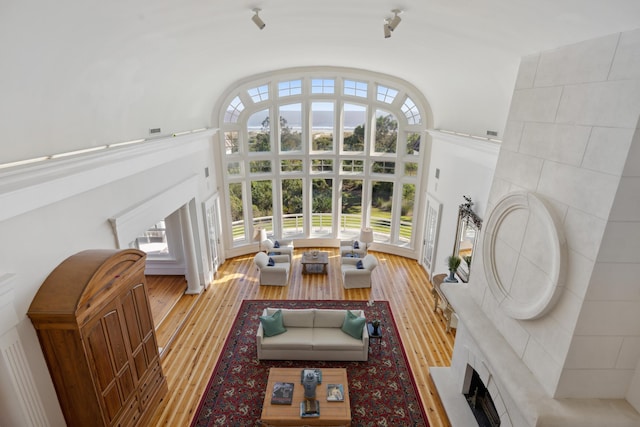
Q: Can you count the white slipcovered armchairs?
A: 4